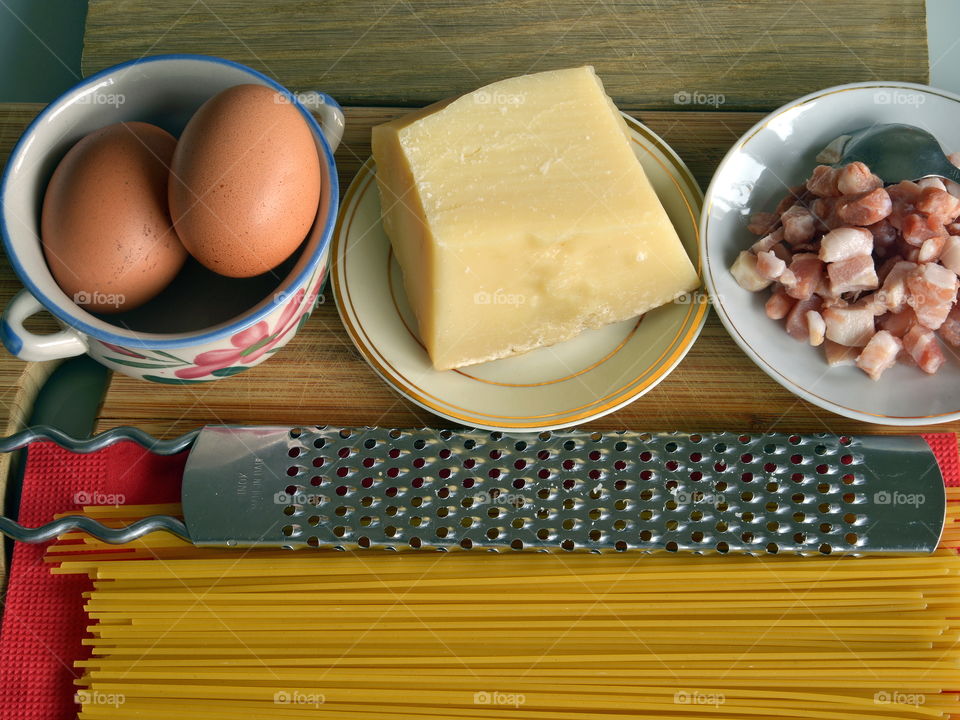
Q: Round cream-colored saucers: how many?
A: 1